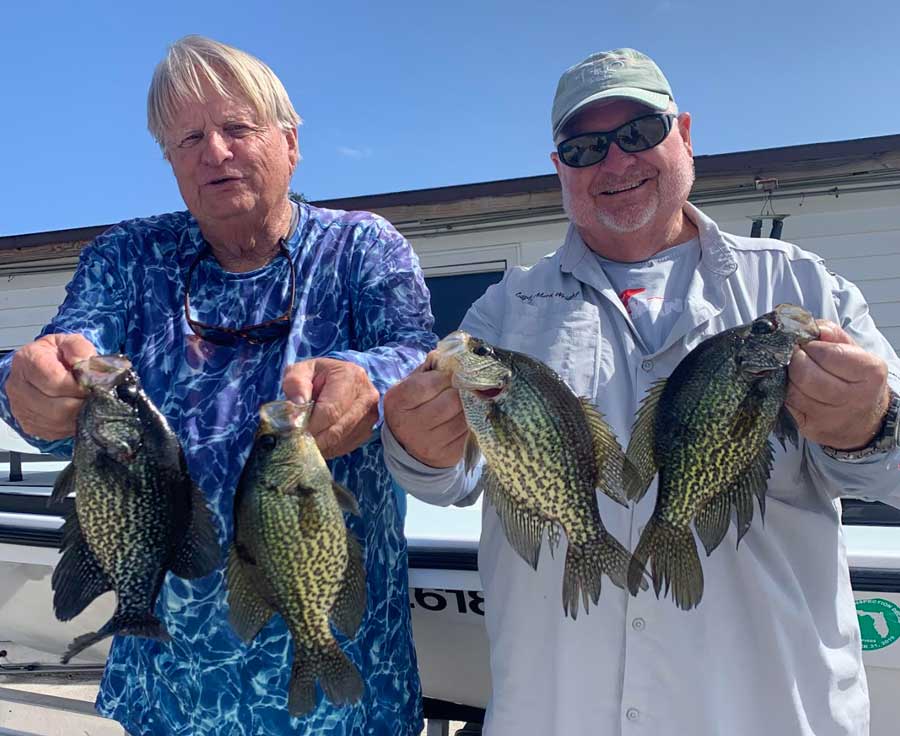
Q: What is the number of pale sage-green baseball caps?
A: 1